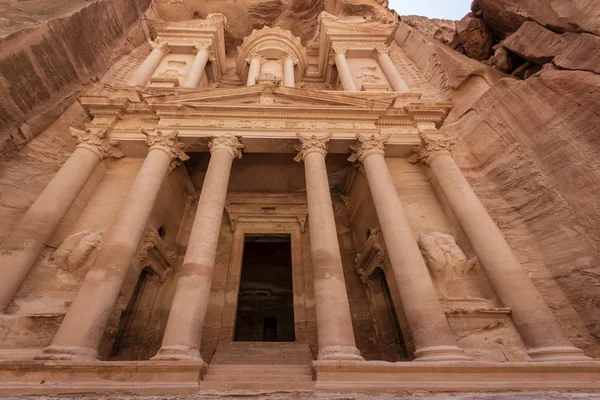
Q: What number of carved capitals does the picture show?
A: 12